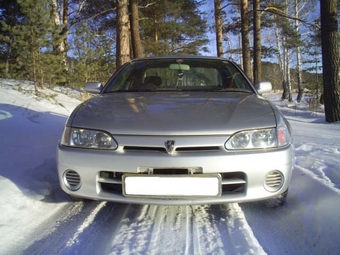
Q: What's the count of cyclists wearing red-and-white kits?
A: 0